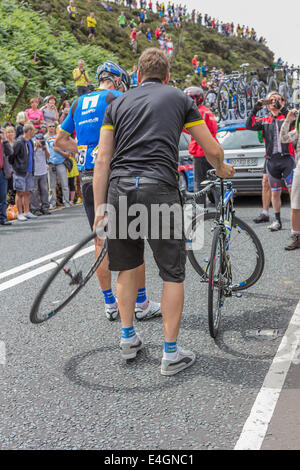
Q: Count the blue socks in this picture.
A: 4